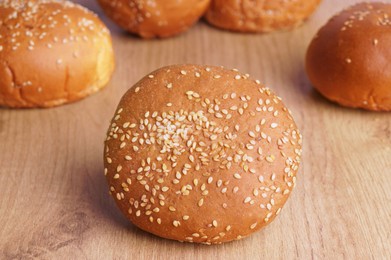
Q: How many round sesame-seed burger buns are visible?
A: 5